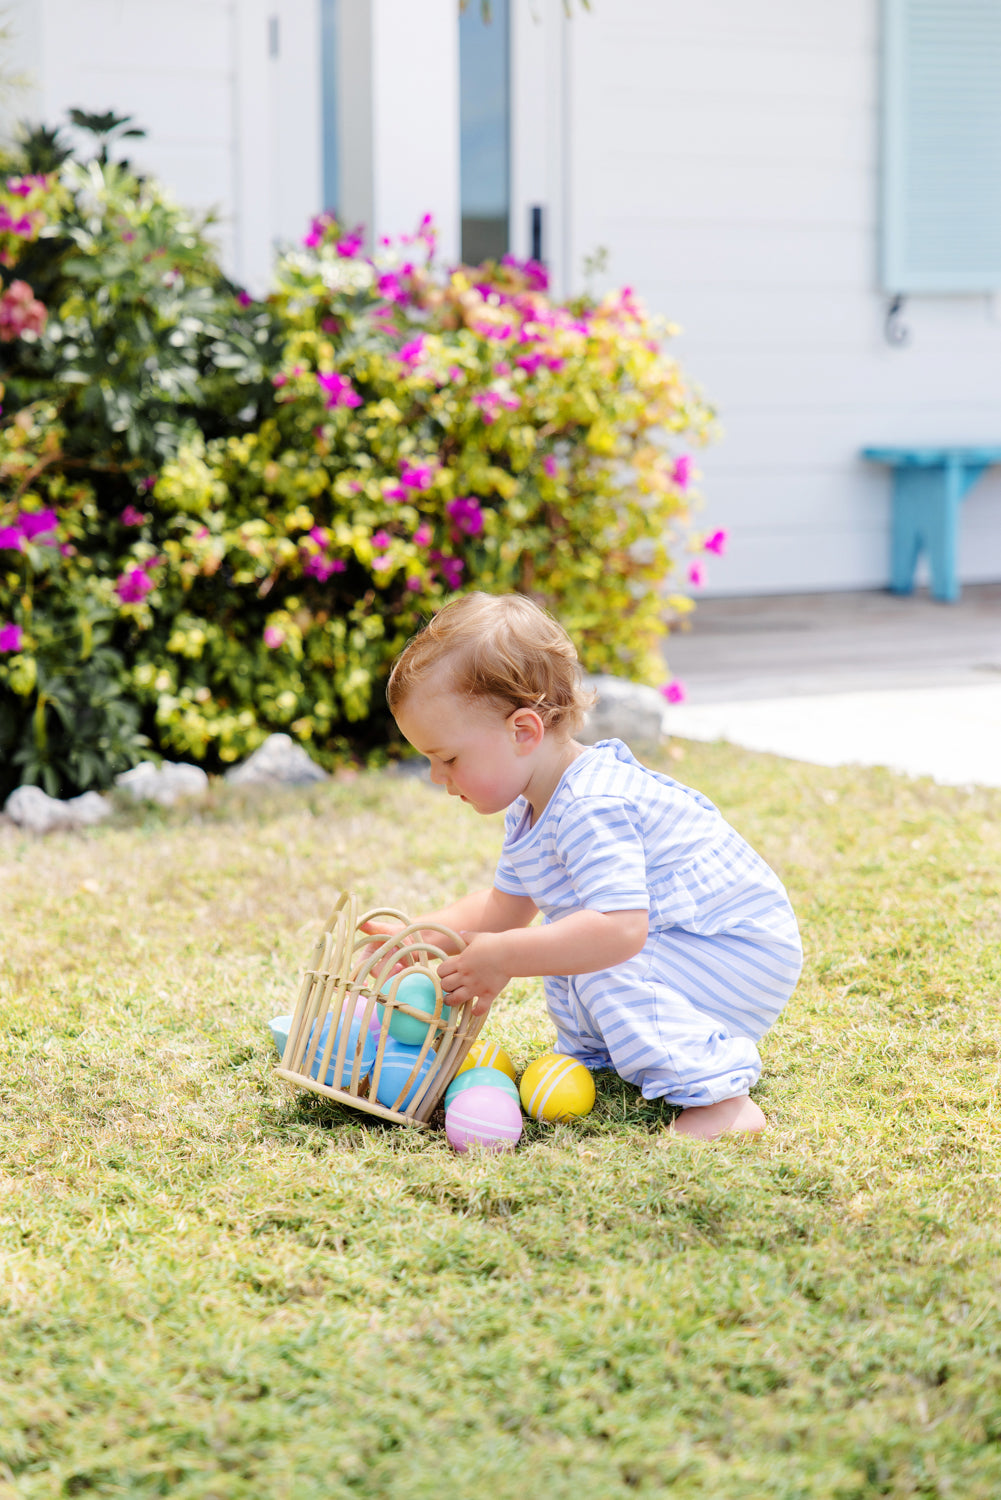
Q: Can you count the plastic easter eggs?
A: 8